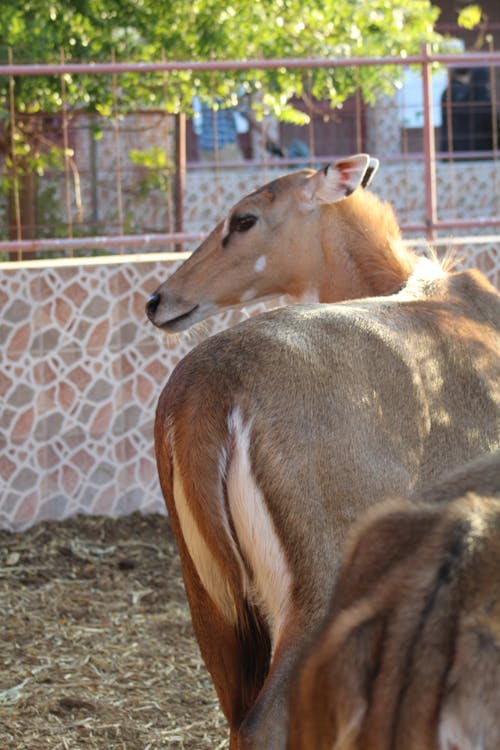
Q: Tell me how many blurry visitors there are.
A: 2